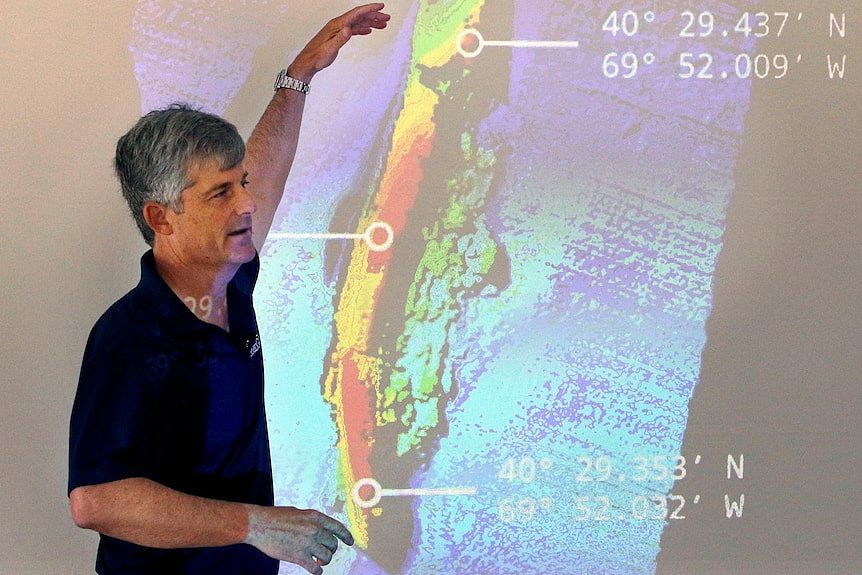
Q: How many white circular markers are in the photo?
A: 3